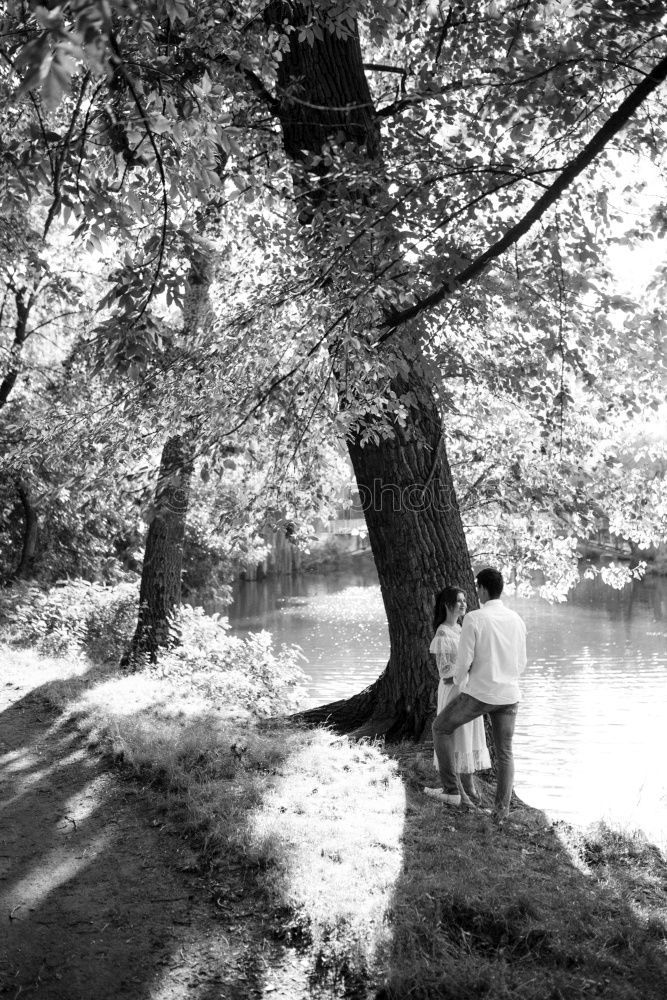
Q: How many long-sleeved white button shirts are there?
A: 1